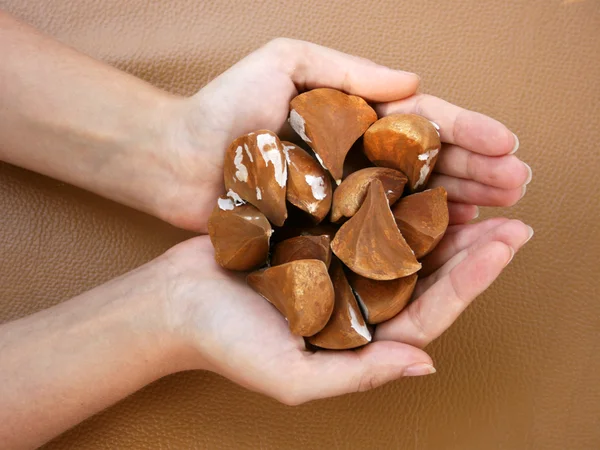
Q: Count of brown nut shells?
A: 12